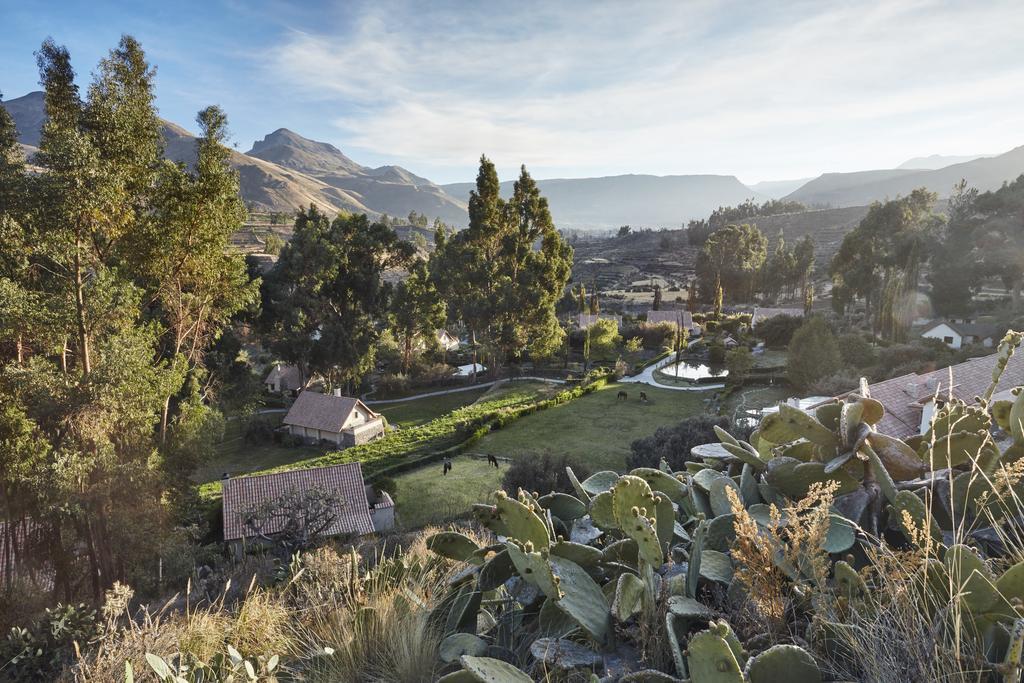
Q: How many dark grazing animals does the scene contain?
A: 4